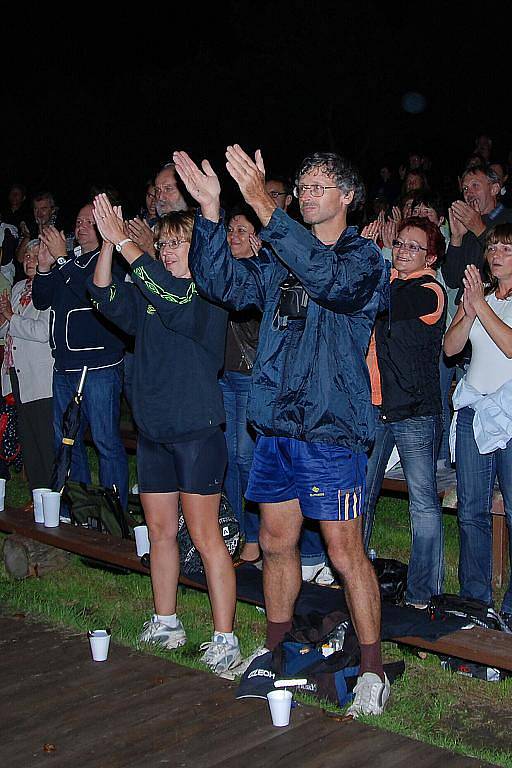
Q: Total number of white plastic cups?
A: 6